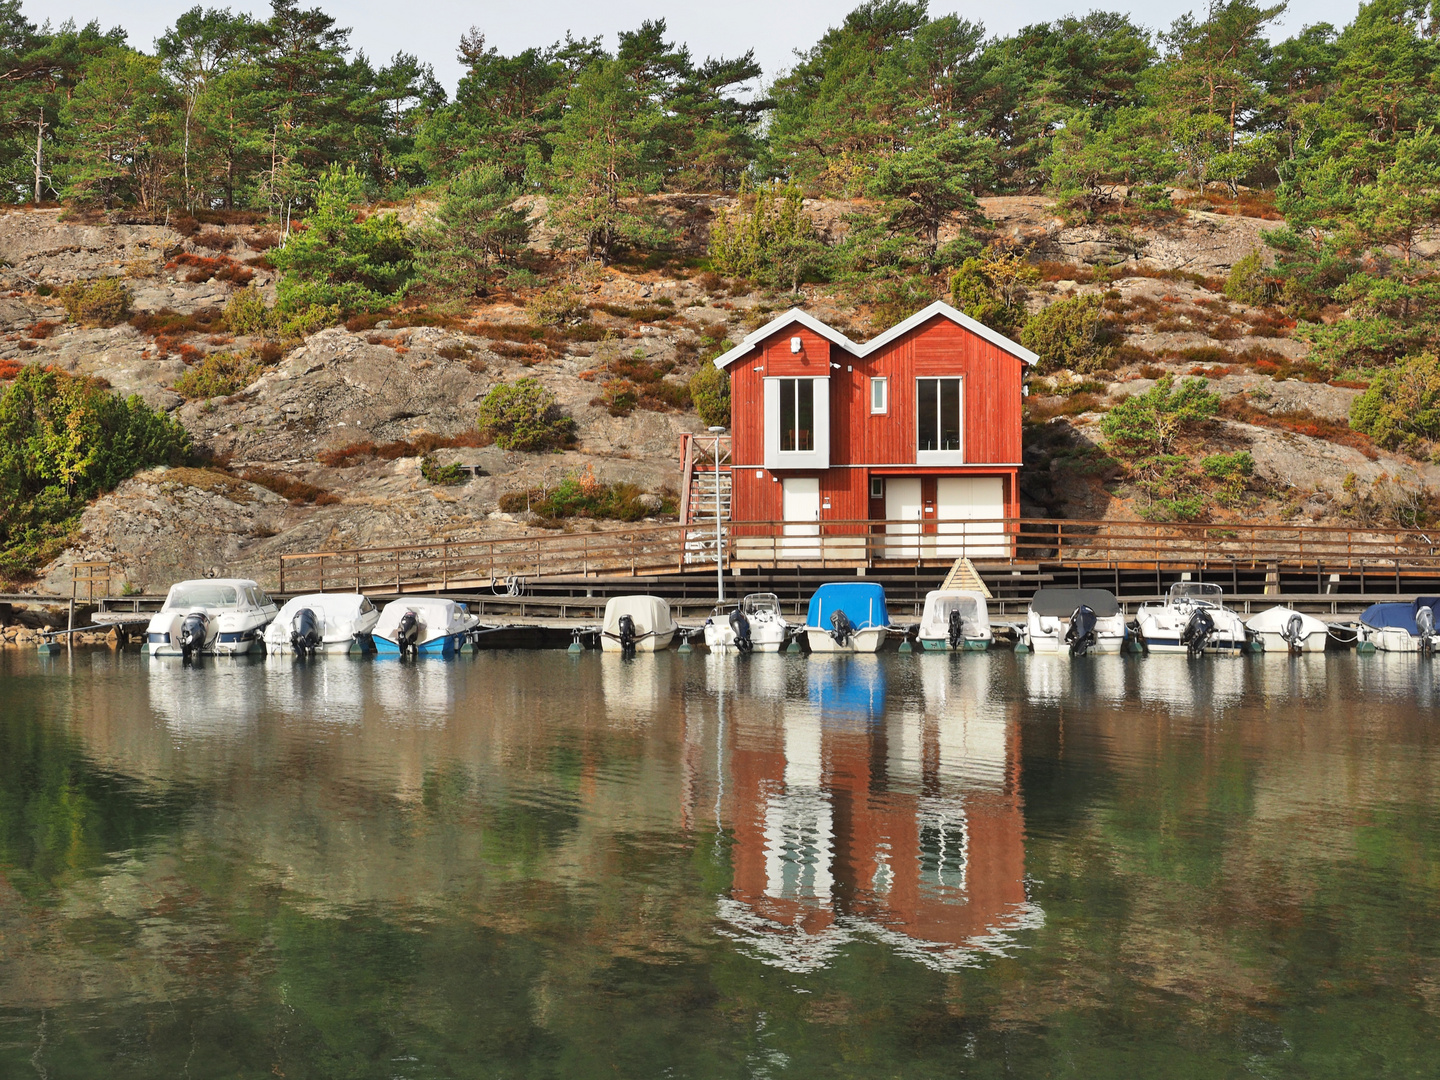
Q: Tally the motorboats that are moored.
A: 11